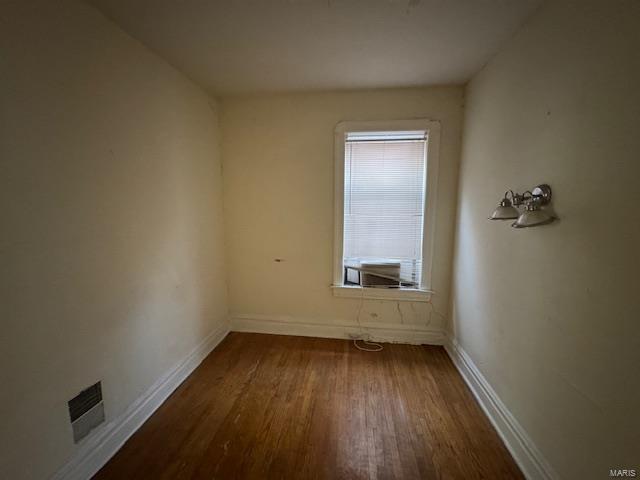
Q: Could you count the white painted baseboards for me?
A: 3